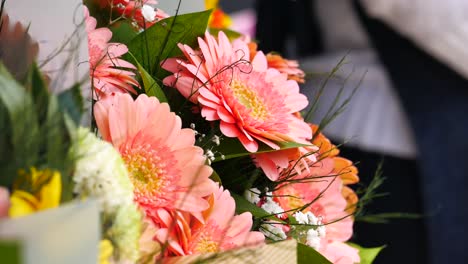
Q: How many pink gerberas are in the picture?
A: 5